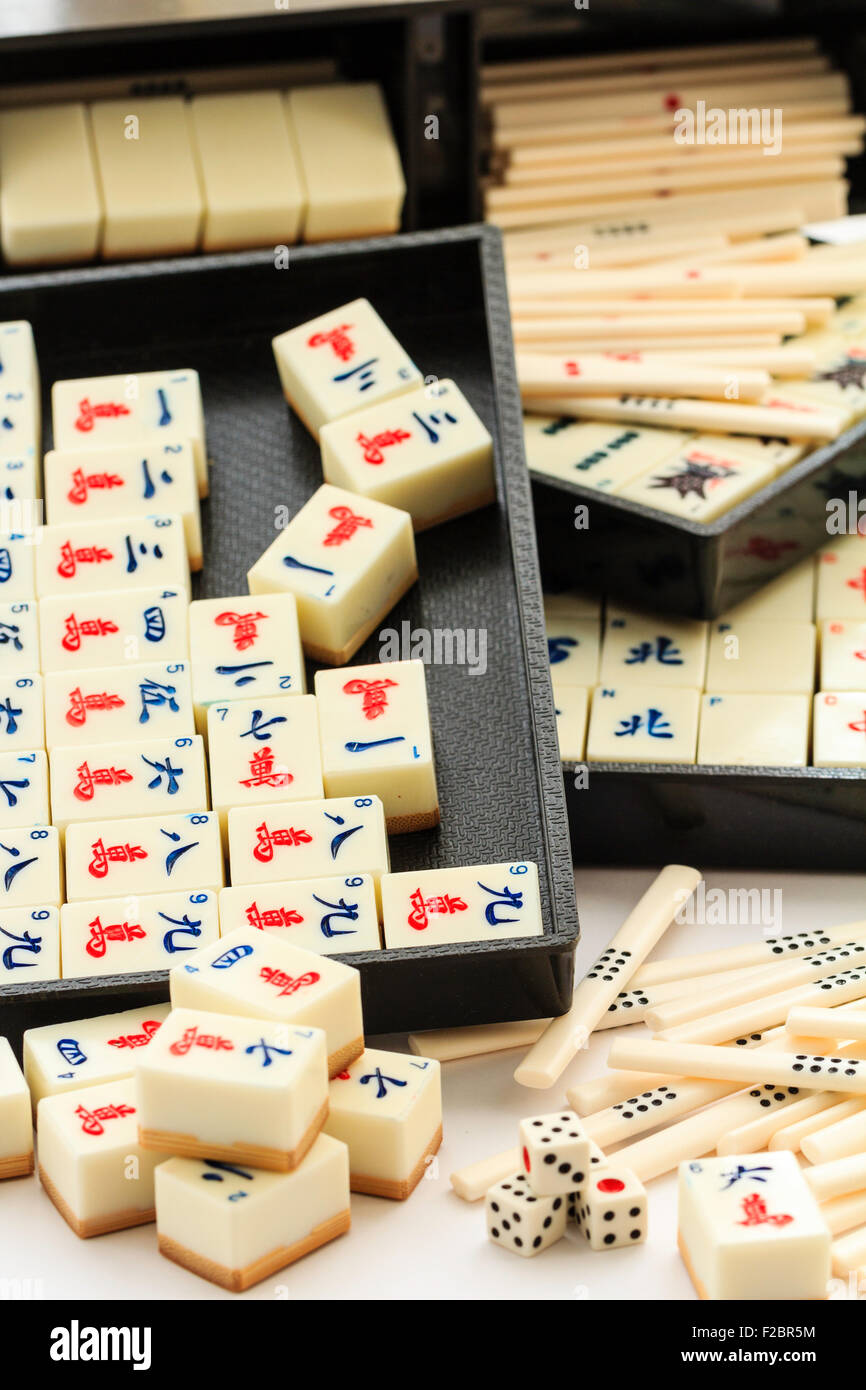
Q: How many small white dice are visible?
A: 4